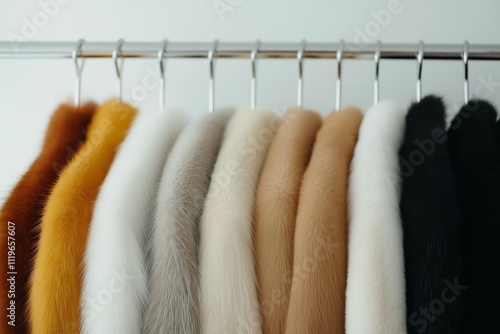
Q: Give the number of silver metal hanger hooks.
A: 10